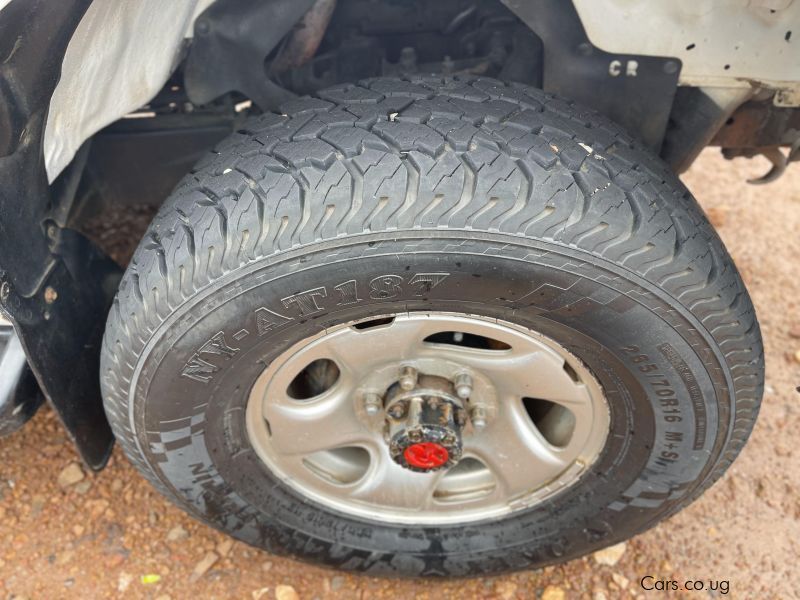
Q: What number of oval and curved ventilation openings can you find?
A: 5